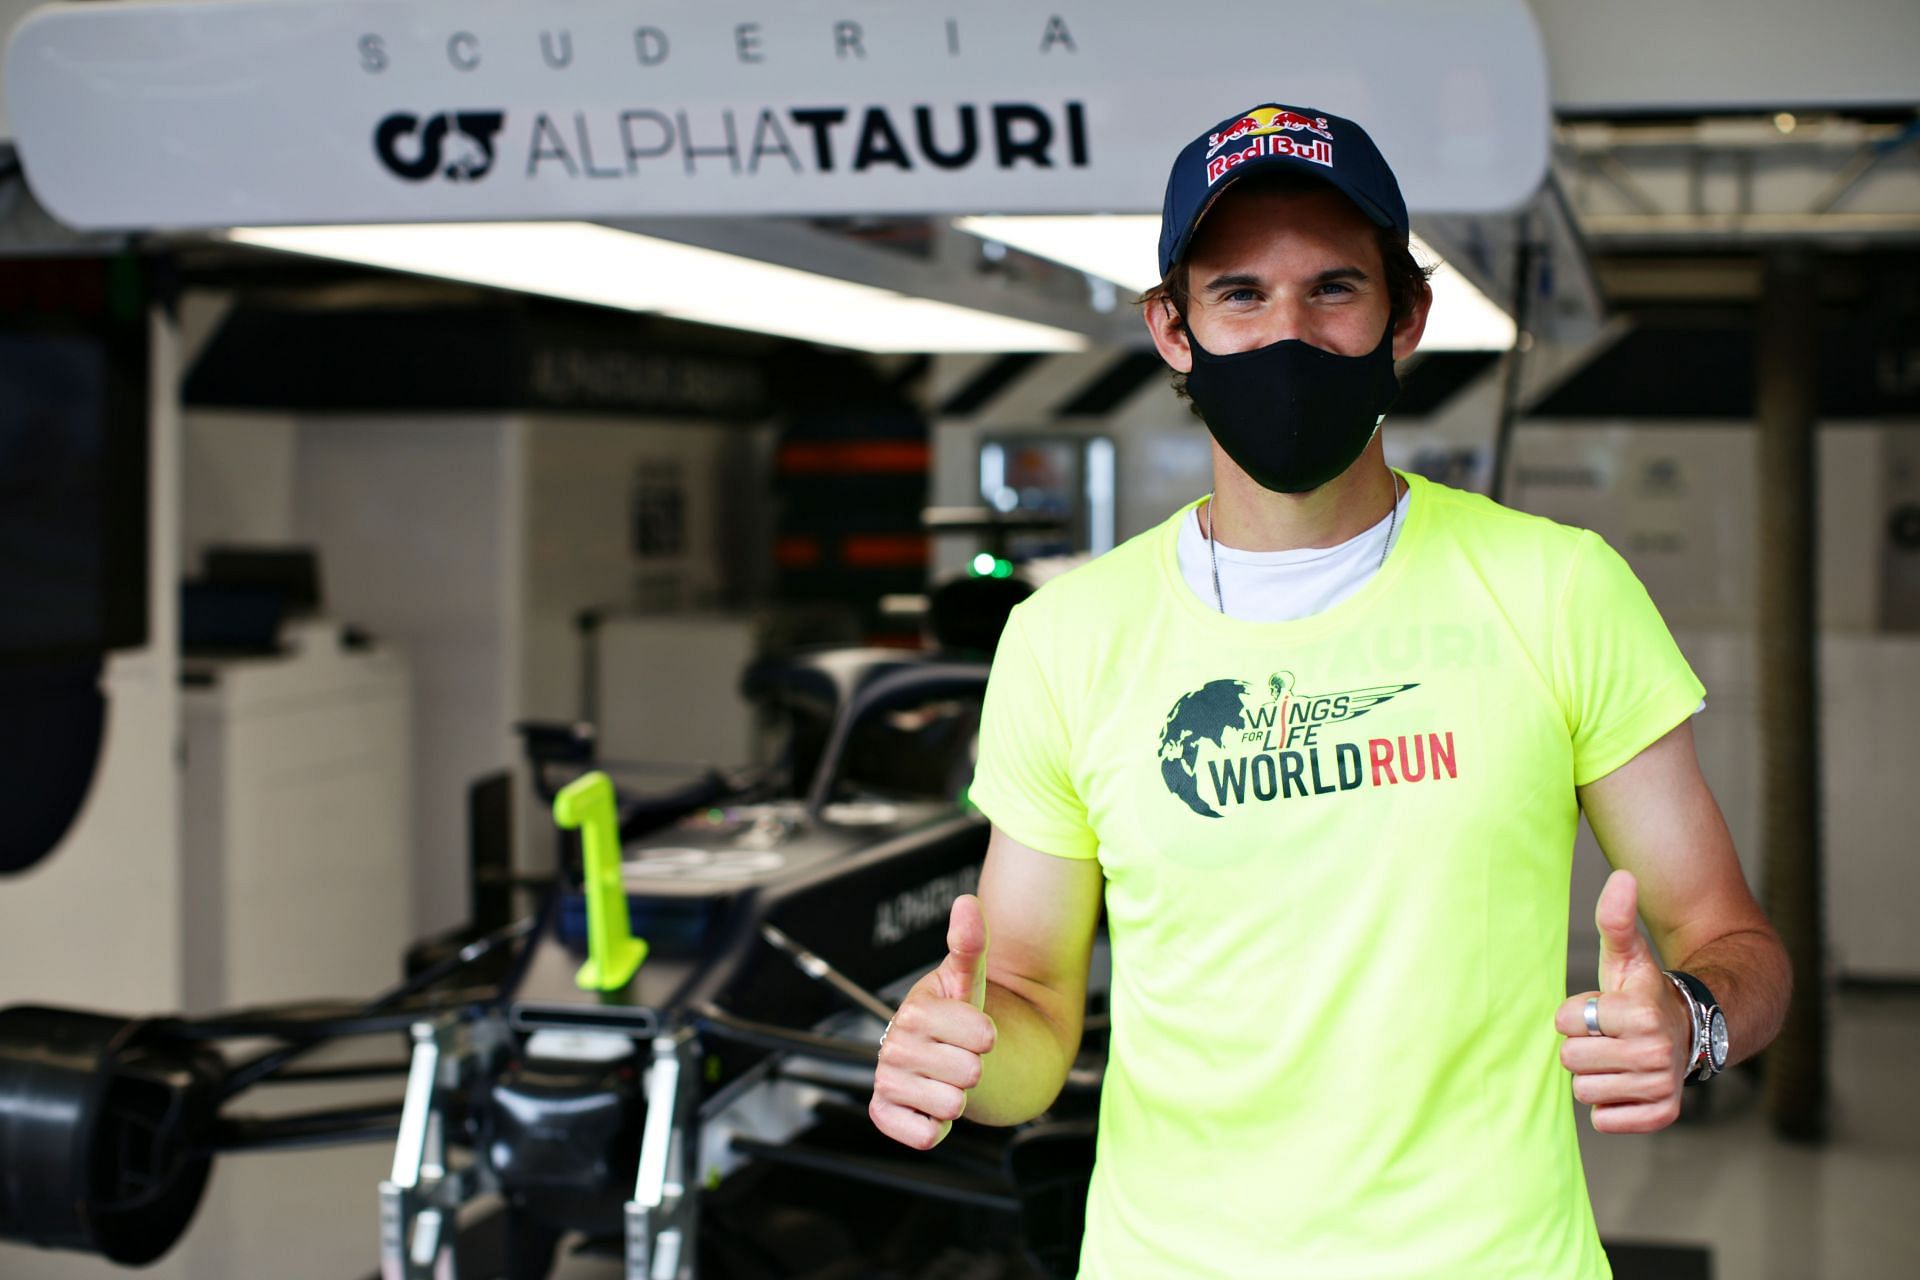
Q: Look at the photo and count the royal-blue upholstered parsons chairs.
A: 0